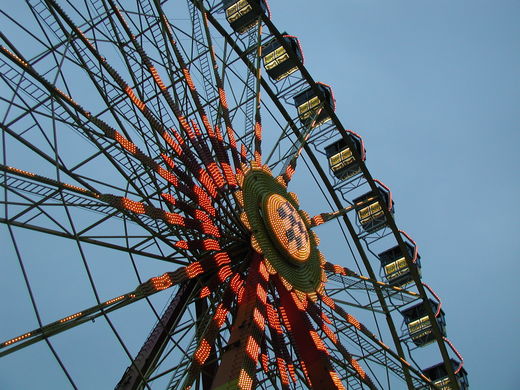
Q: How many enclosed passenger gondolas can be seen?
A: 8